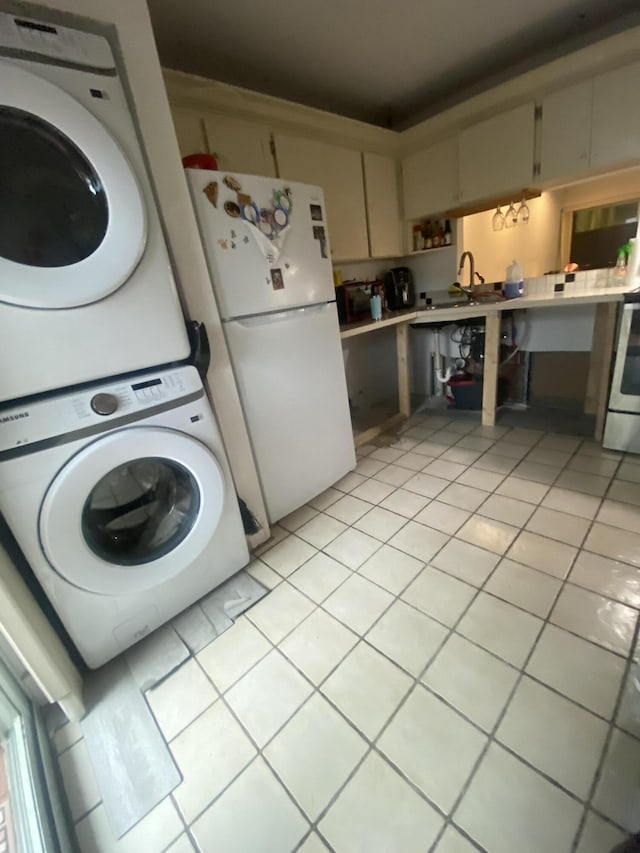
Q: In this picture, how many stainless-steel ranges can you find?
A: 1